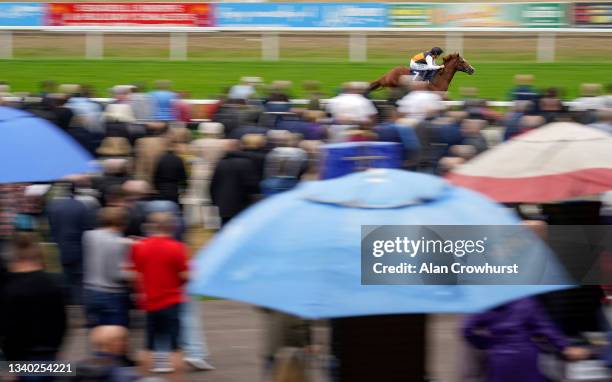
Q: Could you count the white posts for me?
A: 7